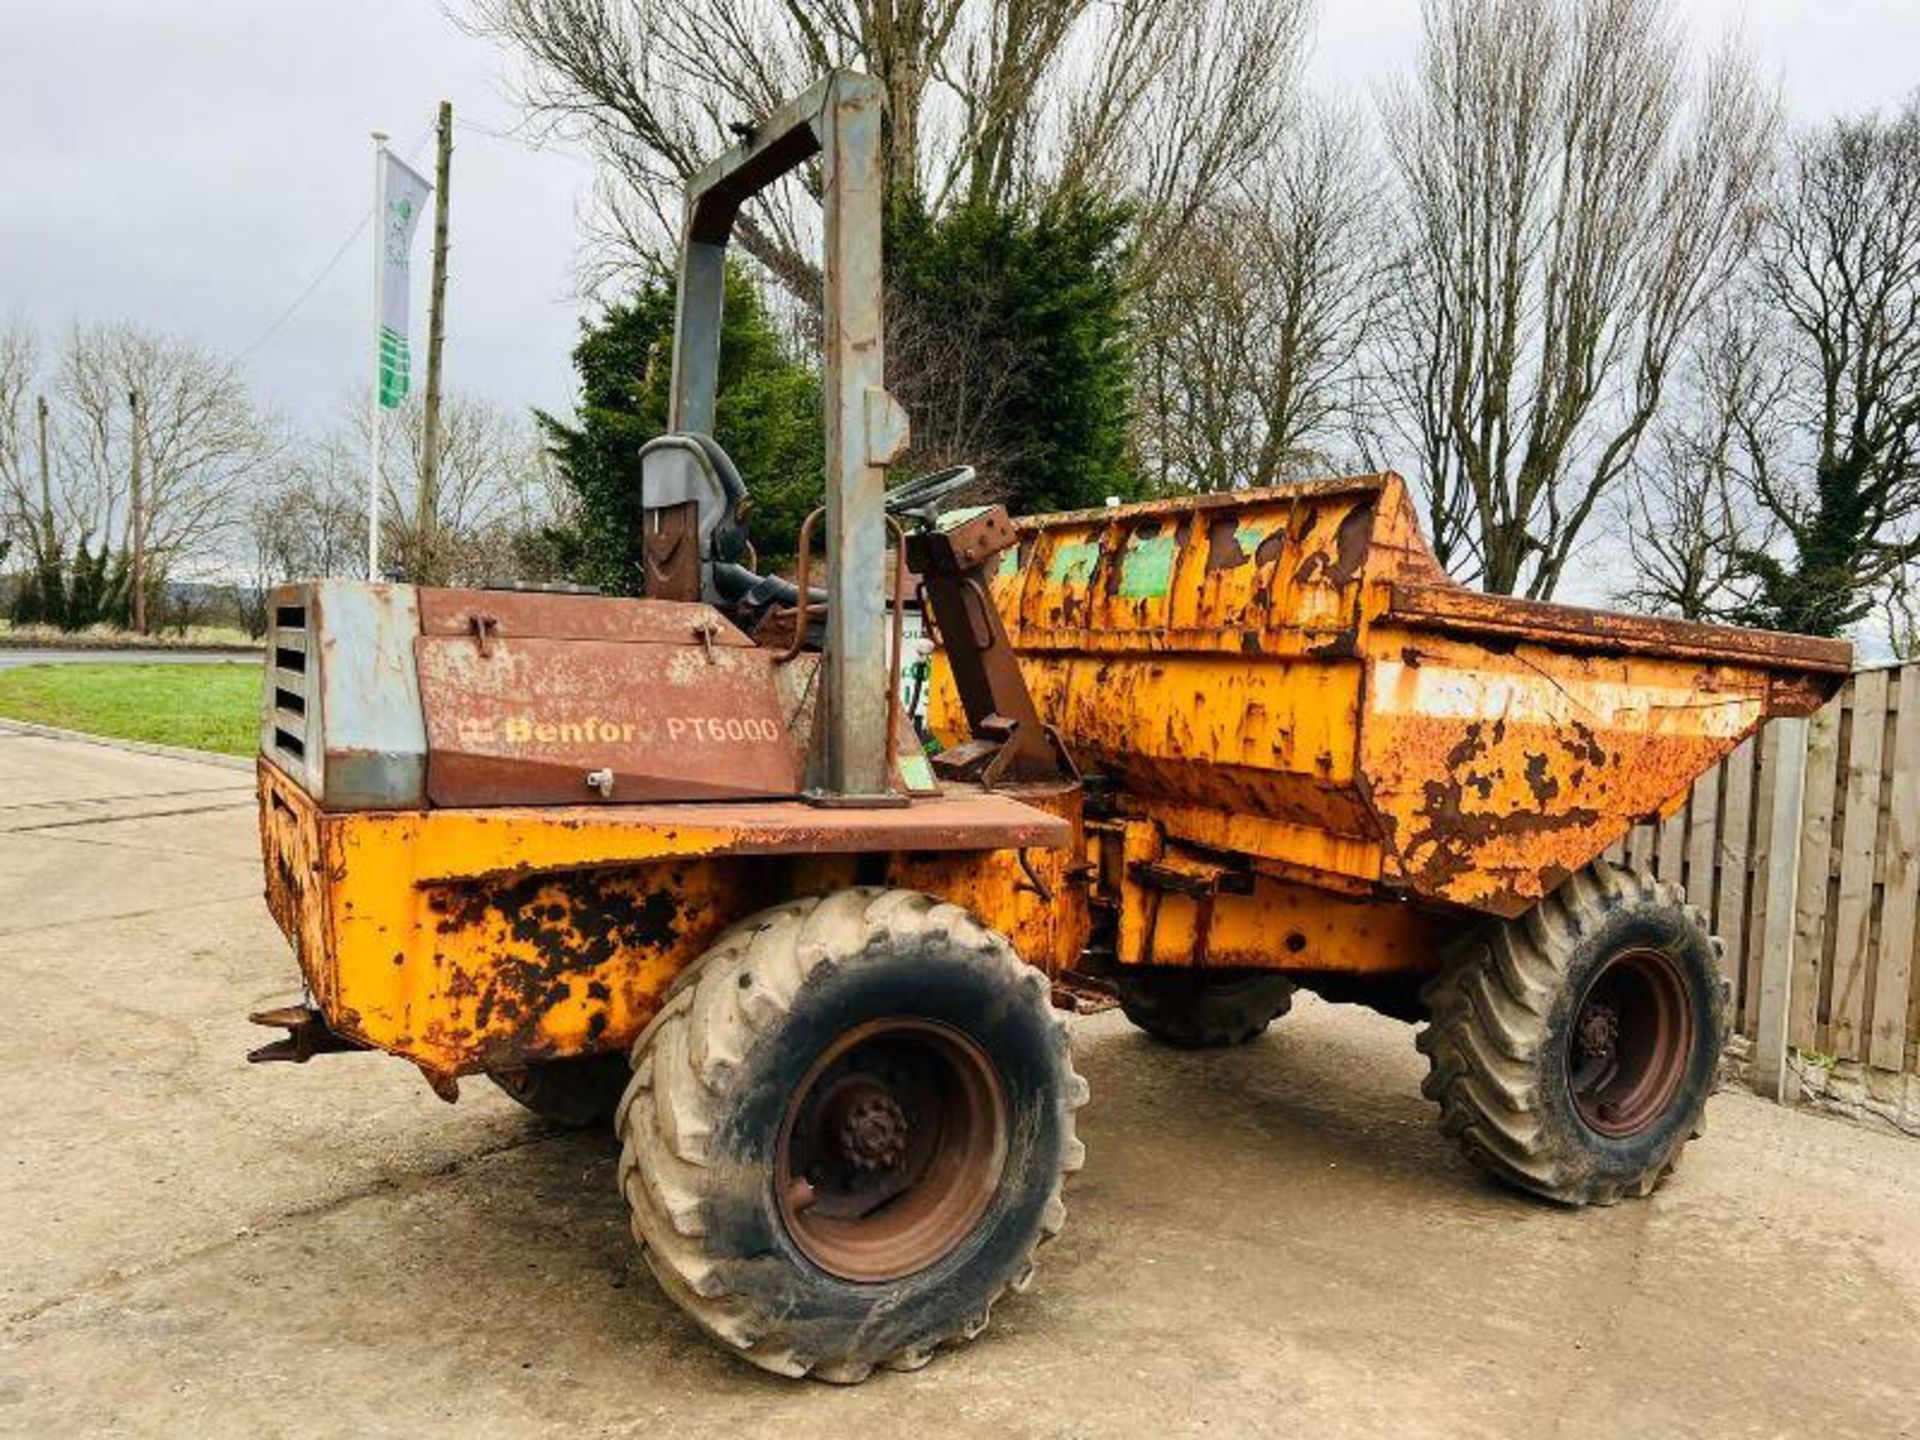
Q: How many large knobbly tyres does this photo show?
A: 4